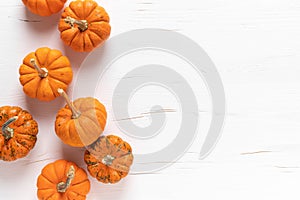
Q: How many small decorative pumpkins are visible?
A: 7